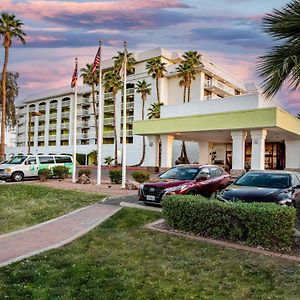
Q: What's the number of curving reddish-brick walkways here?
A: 1